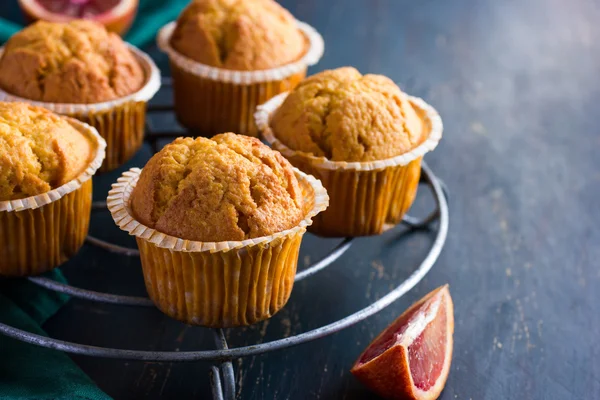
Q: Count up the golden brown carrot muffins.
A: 5